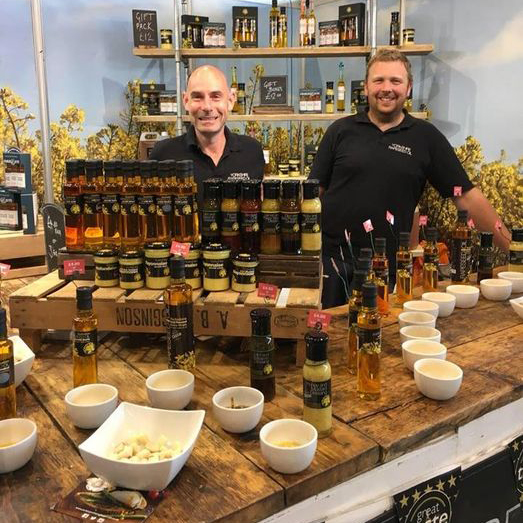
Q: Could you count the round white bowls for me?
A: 14